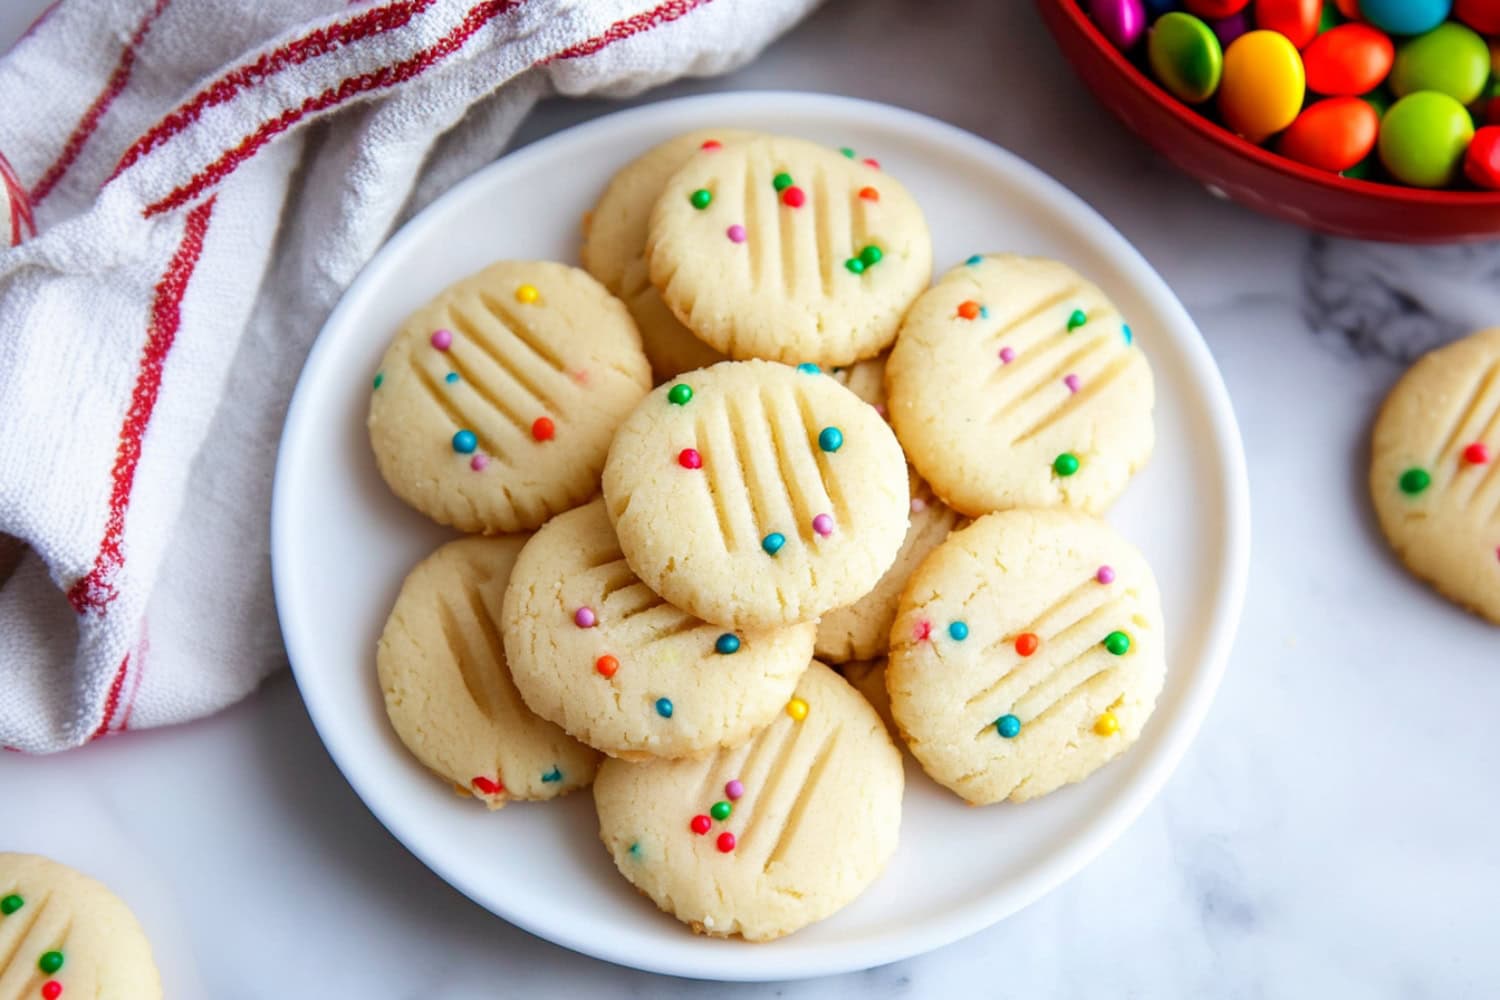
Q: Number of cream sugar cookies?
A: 12